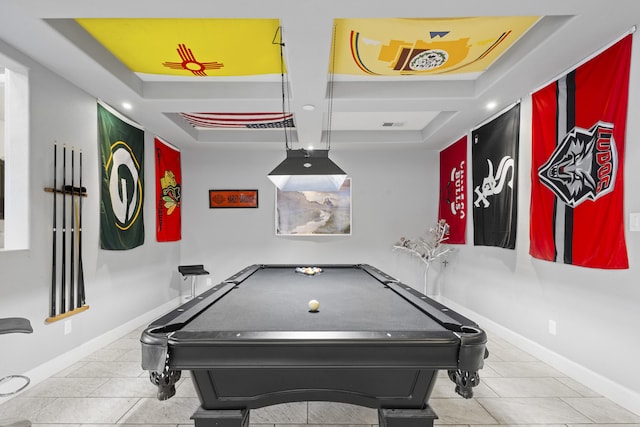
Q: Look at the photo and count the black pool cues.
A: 4